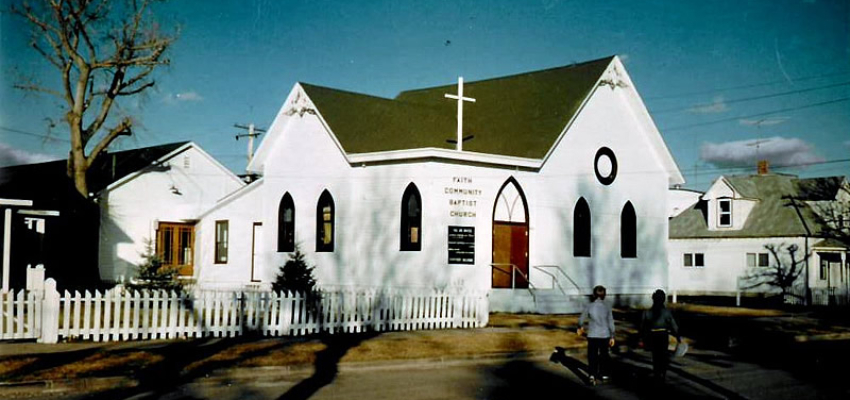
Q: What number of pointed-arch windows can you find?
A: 5